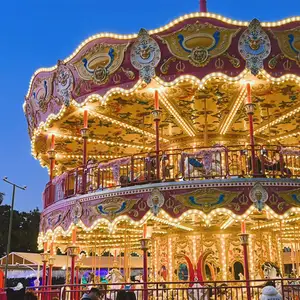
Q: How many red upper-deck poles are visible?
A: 4